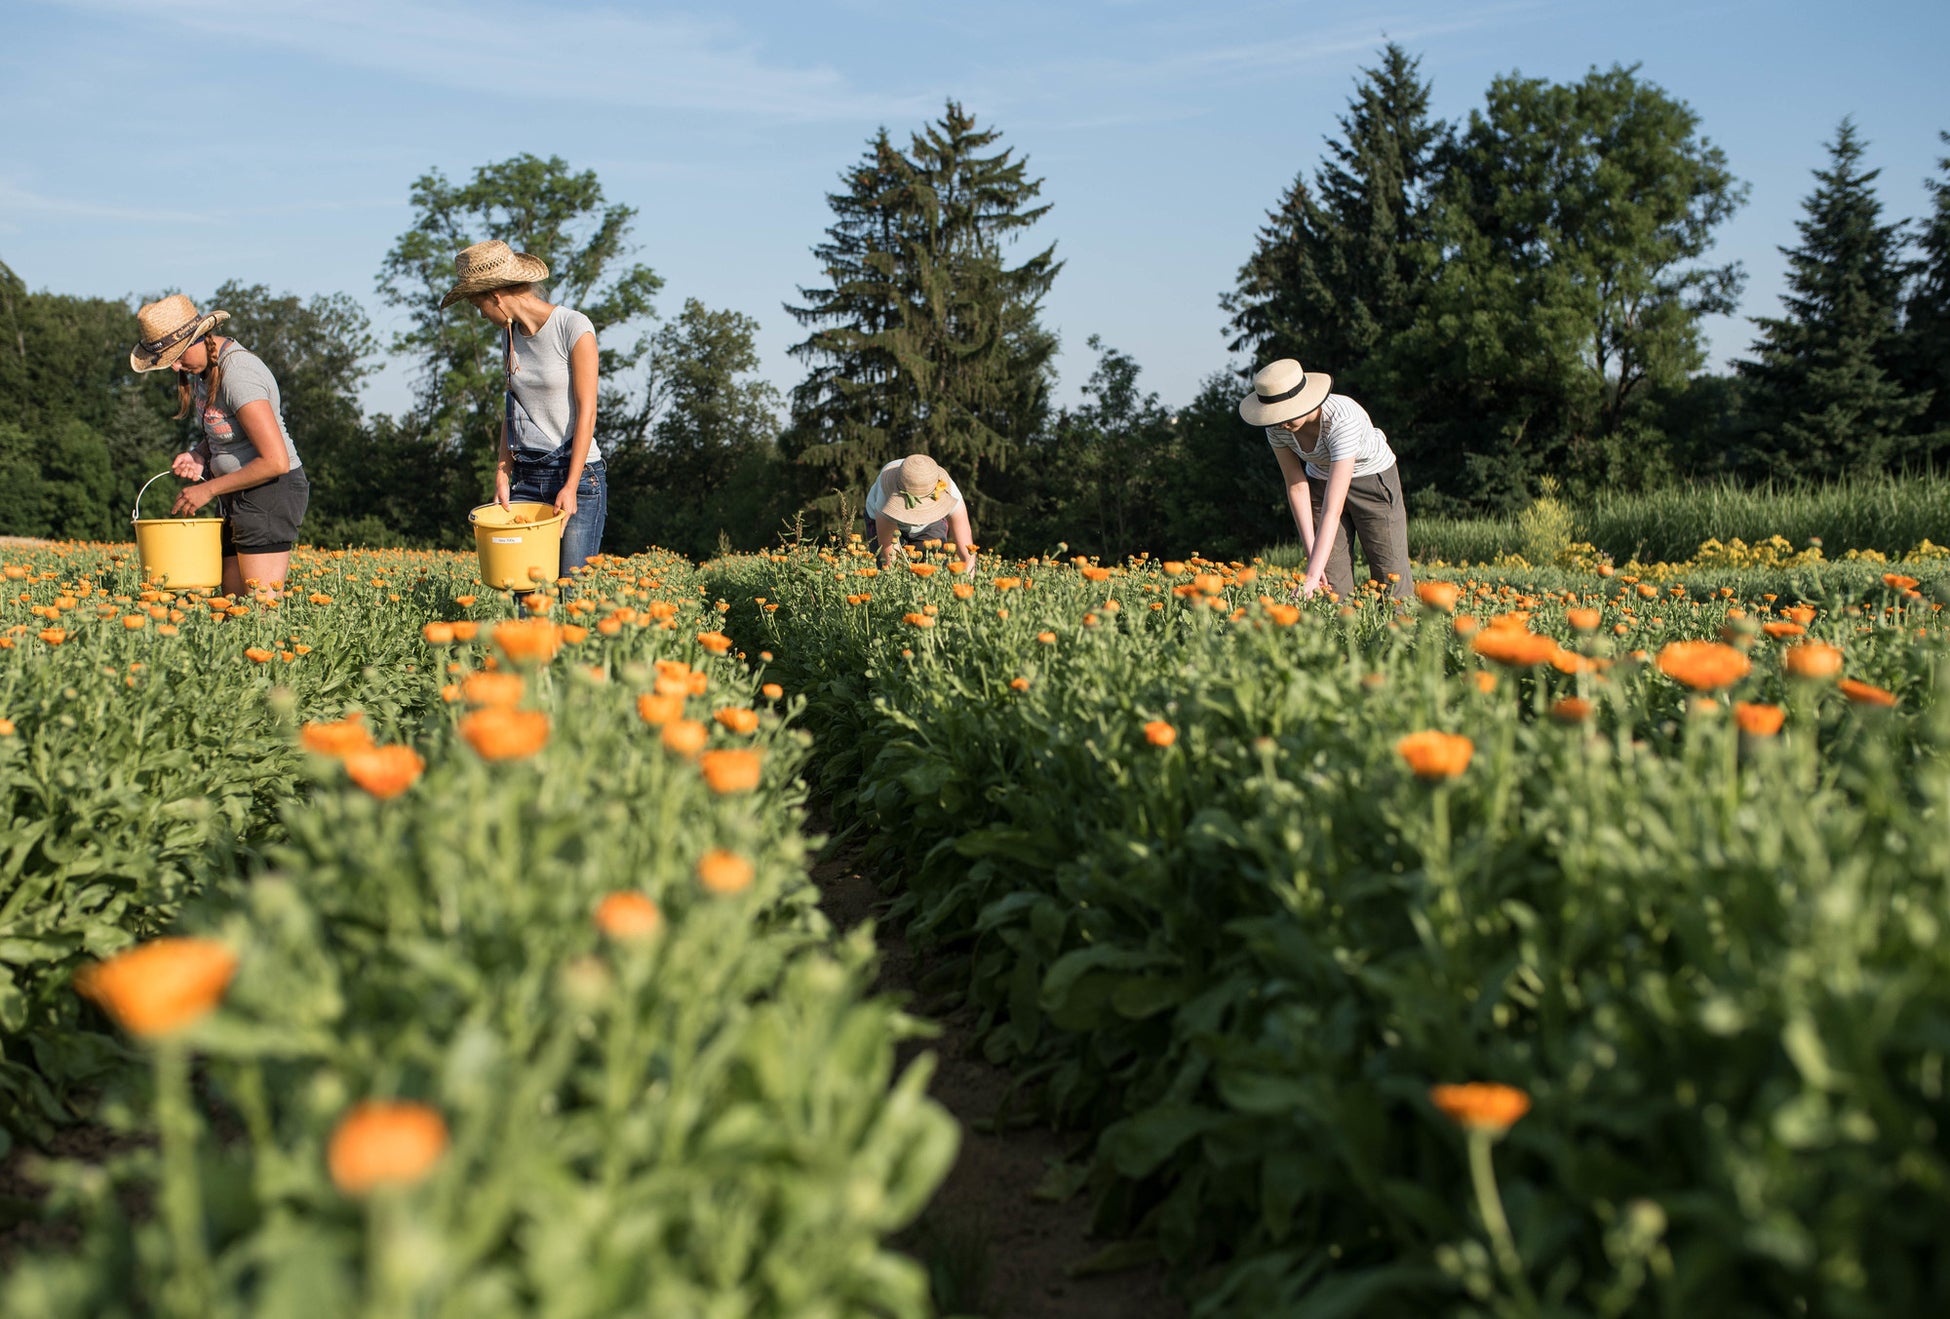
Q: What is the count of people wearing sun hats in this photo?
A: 4